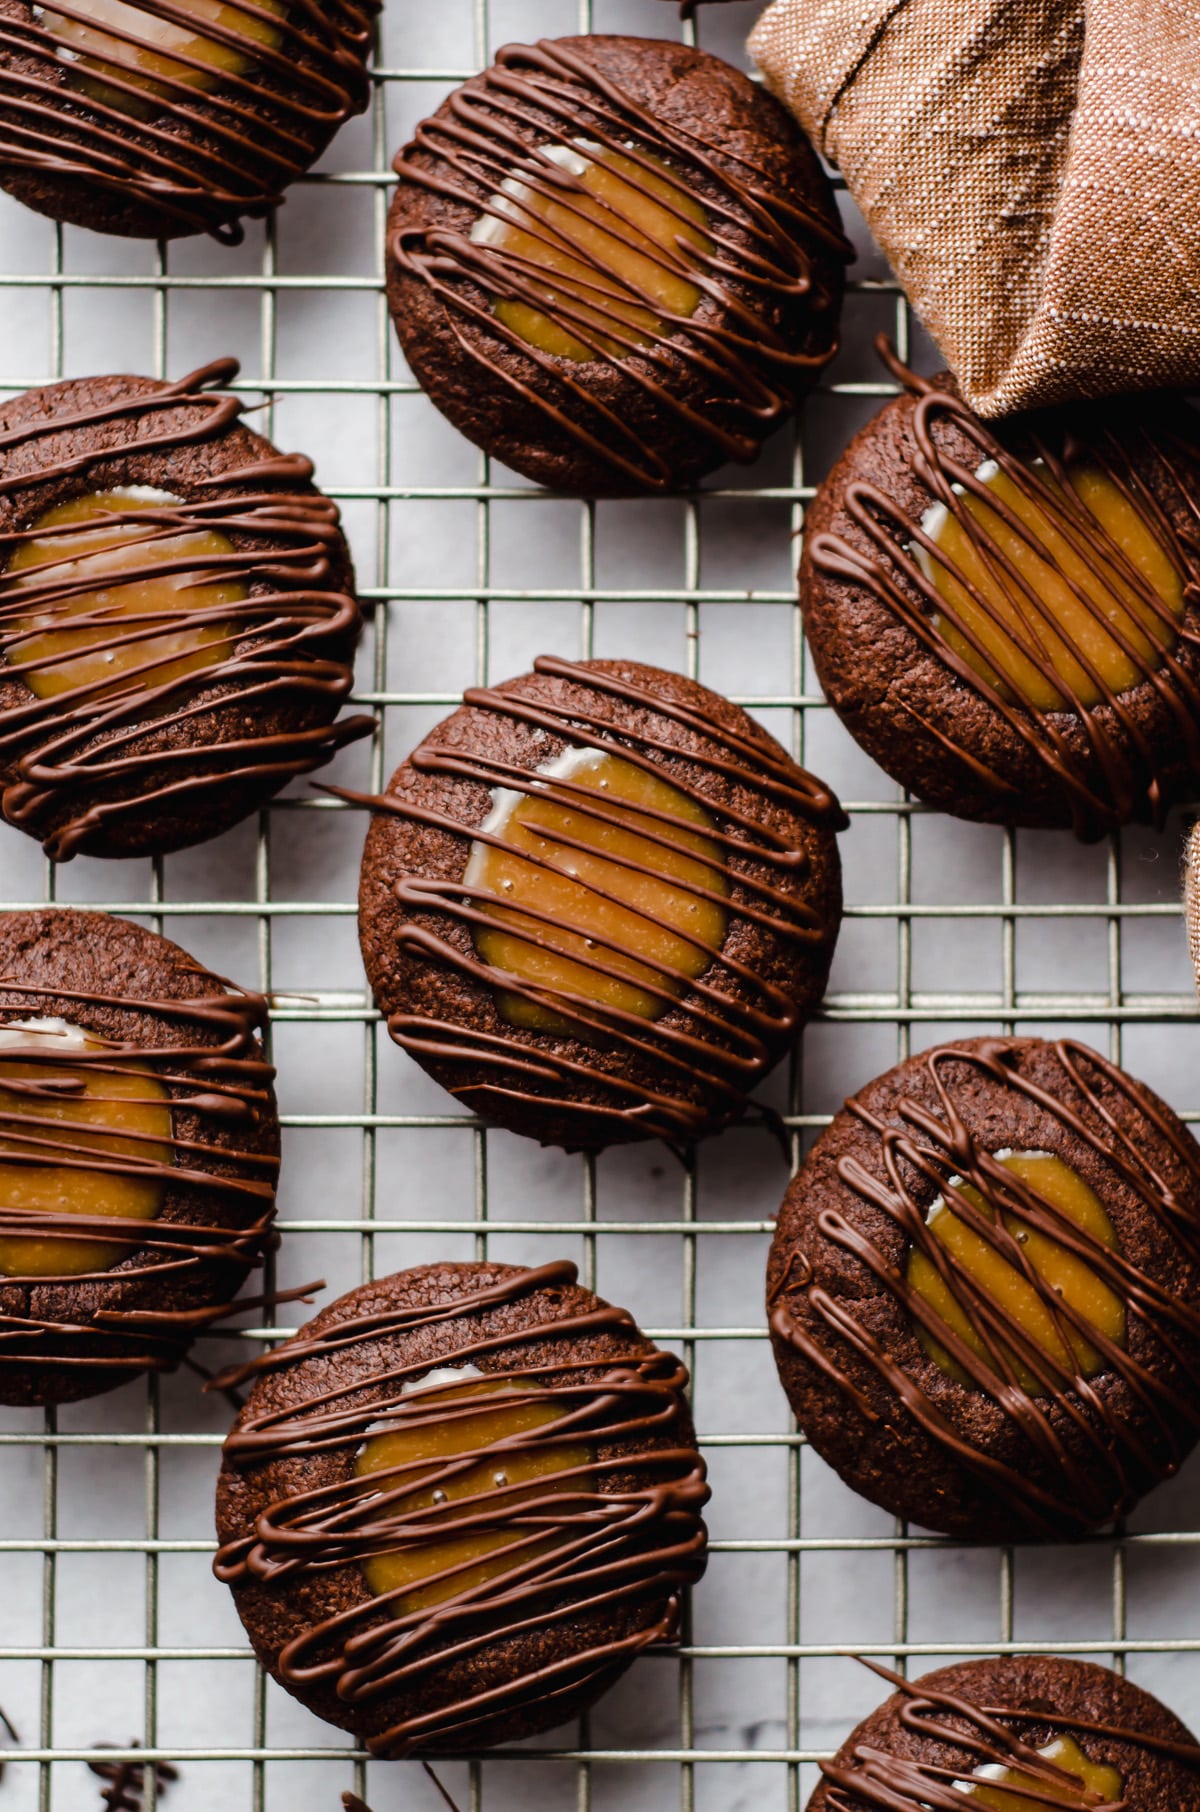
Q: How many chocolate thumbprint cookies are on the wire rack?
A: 9